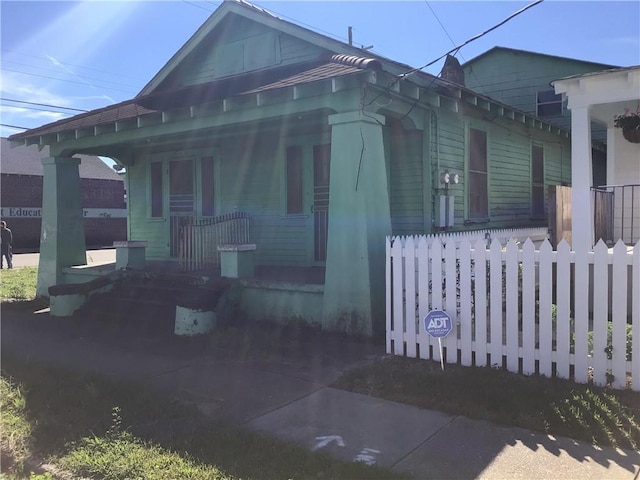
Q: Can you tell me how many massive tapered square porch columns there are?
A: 2